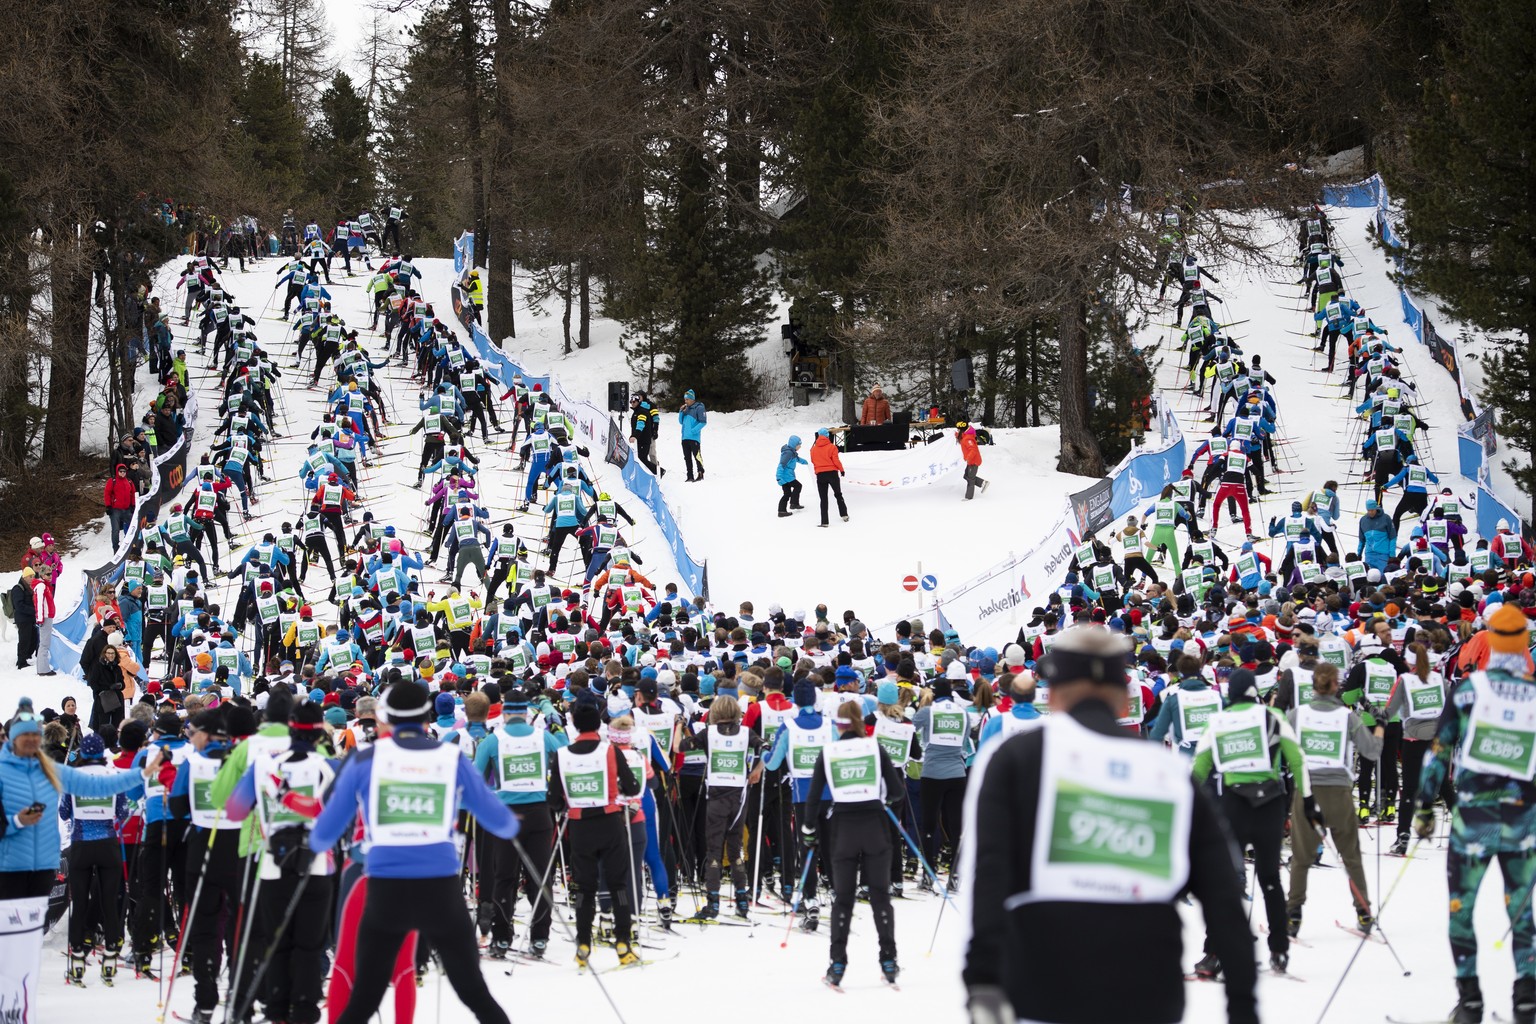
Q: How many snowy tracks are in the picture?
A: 2